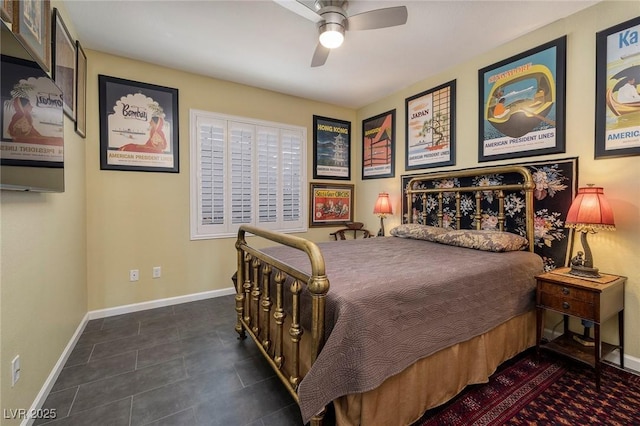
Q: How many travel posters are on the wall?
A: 6